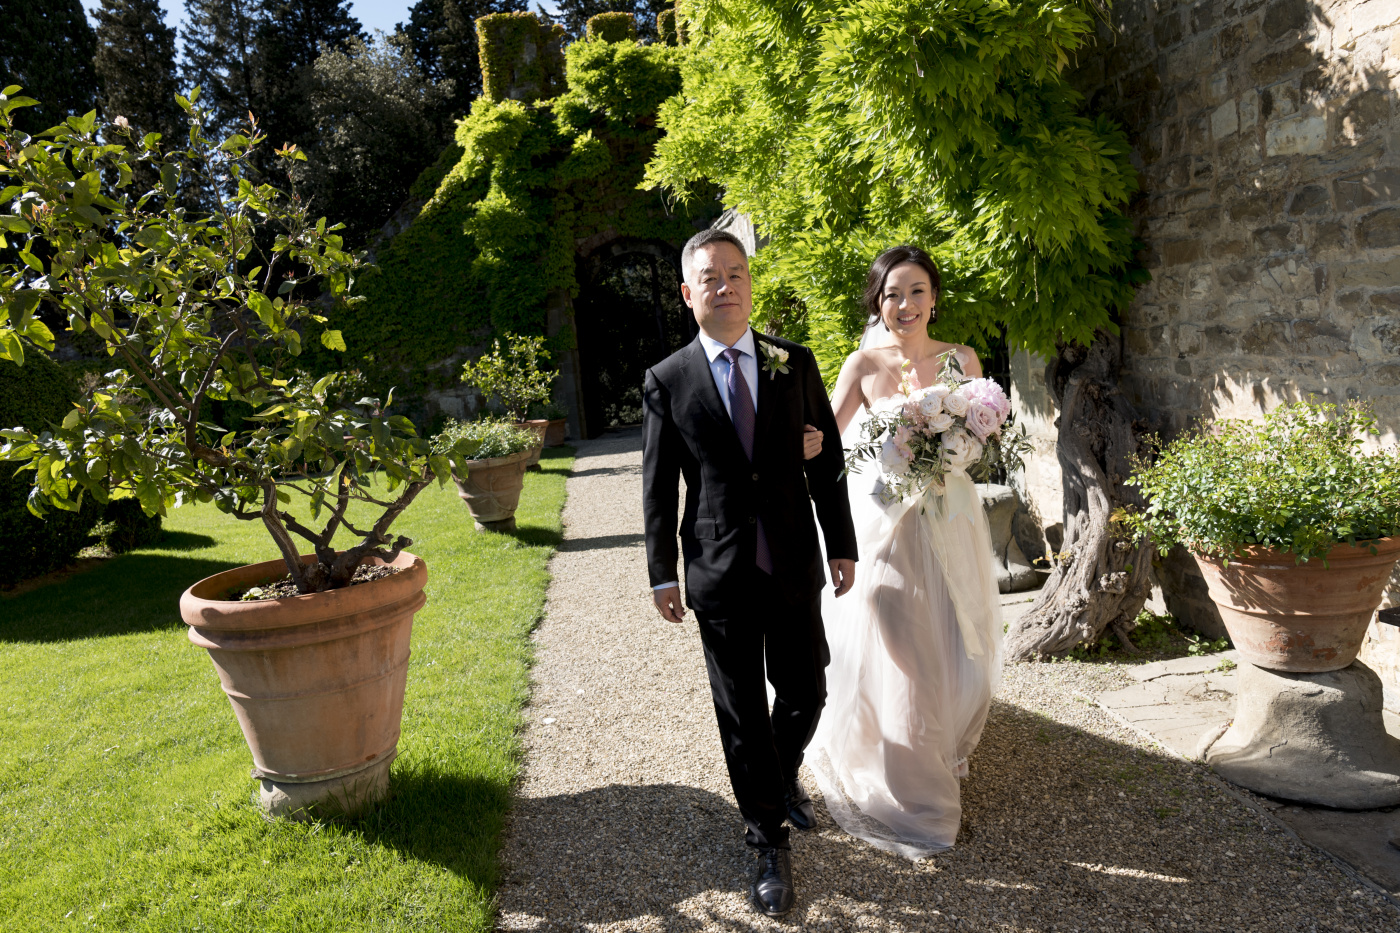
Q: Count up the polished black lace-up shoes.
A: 2